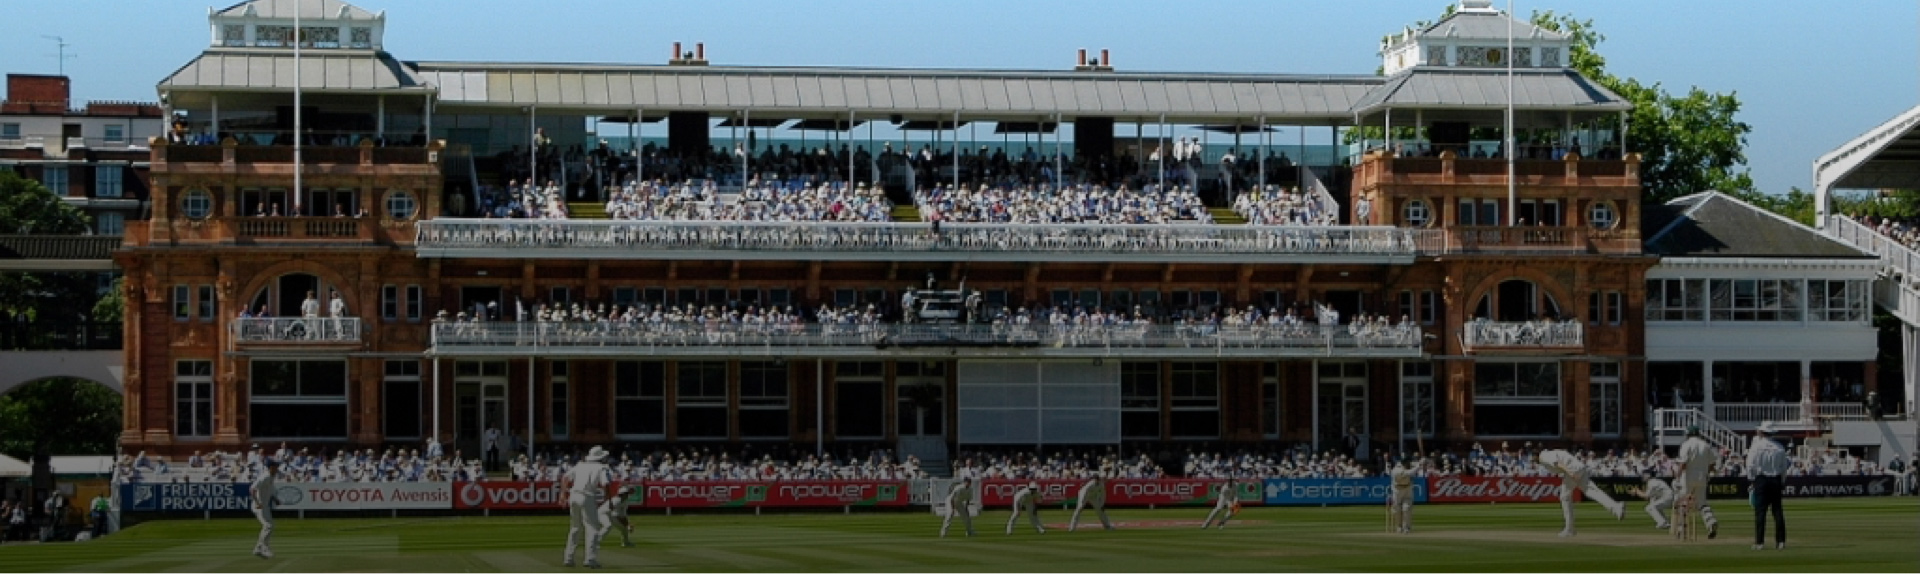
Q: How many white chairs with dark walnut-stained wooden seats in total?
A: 0